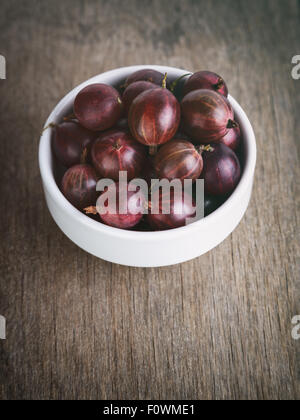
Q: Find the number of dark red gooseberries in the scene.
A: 14